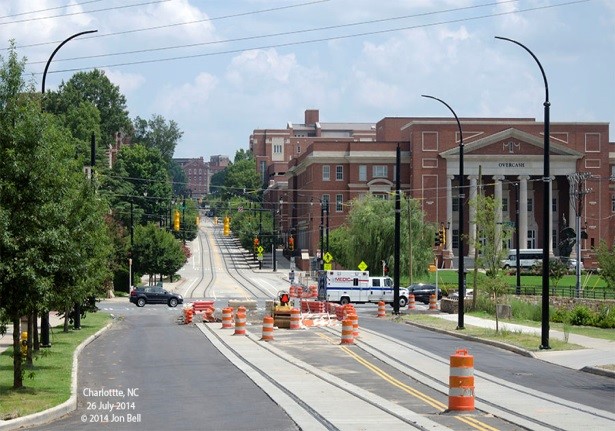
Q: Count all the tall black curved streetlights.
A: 3